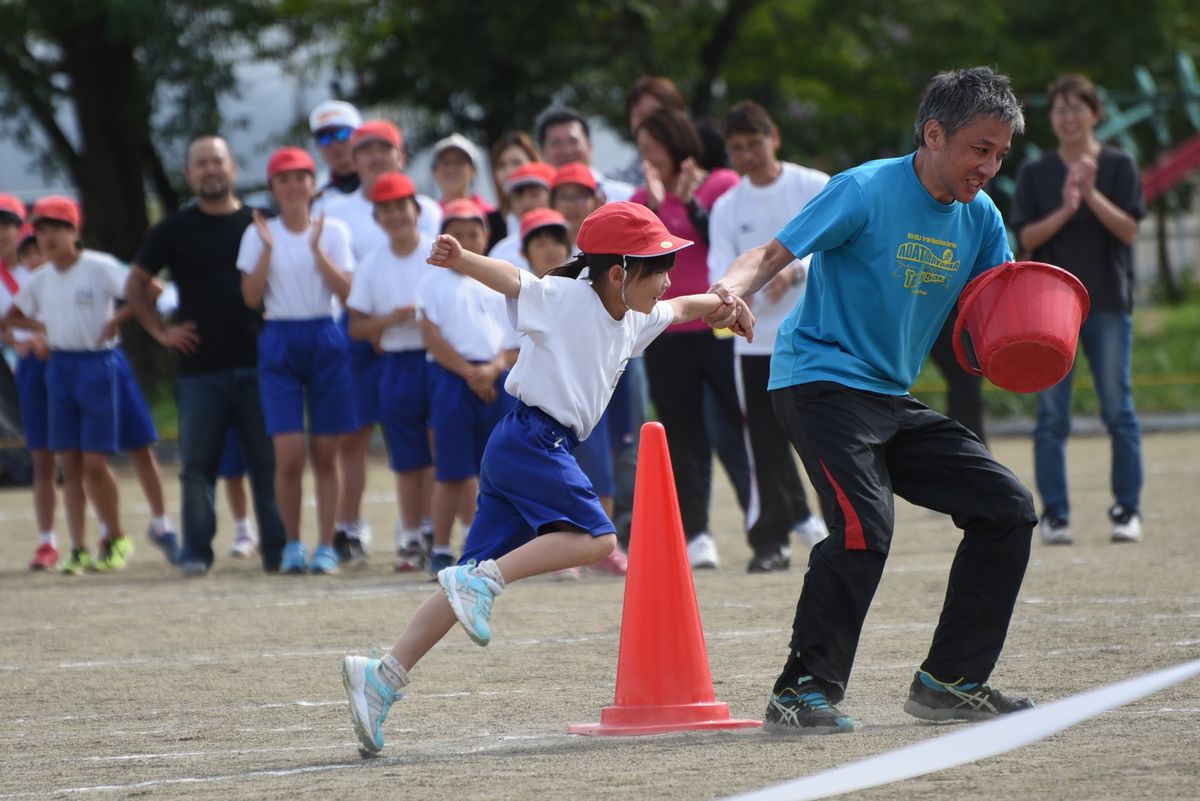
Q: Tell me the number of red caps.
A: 11